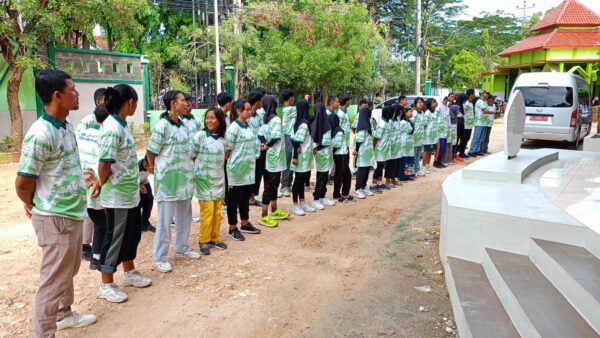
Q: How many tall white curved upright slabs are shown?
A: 1